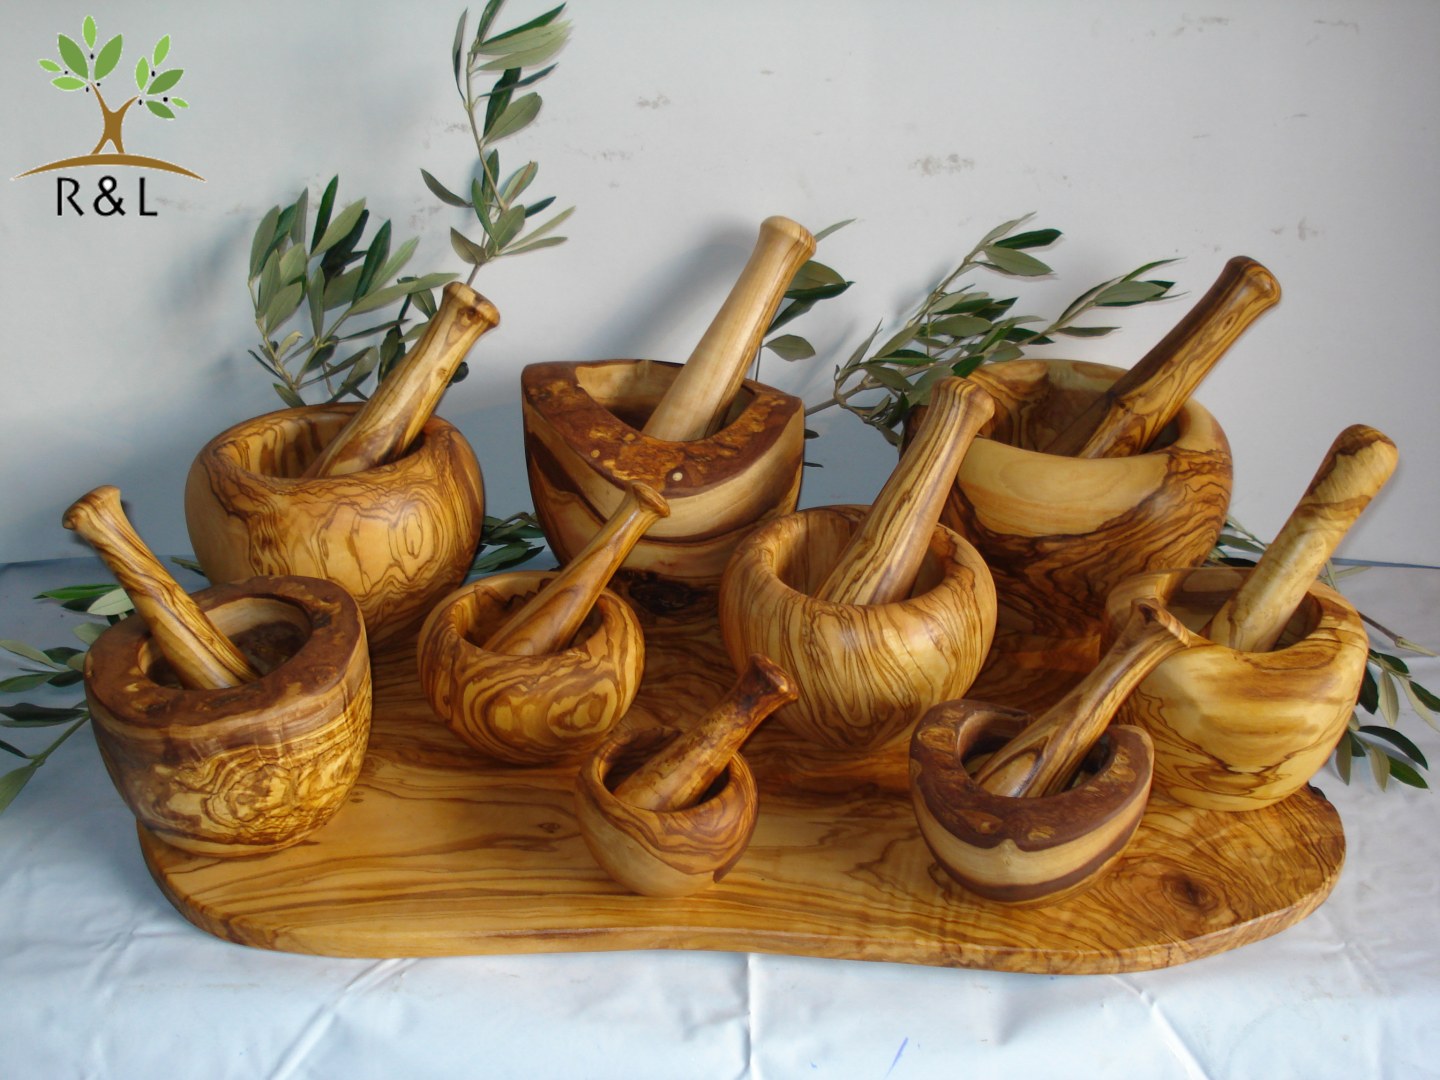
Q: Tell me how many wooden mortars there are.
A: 9